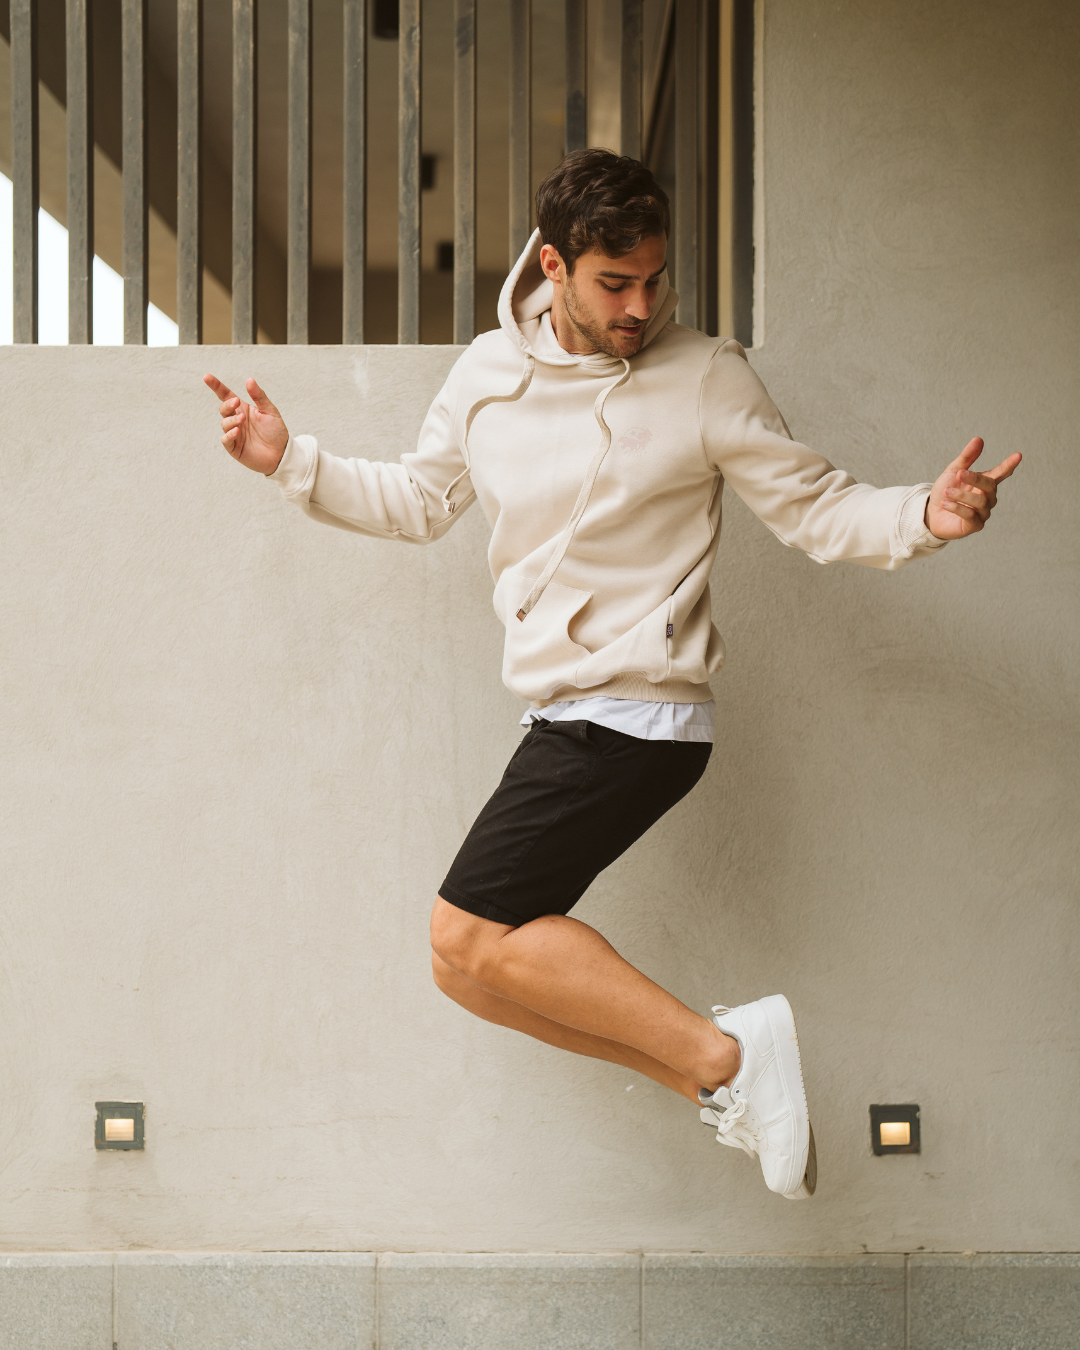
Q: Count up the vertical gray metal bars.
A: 13